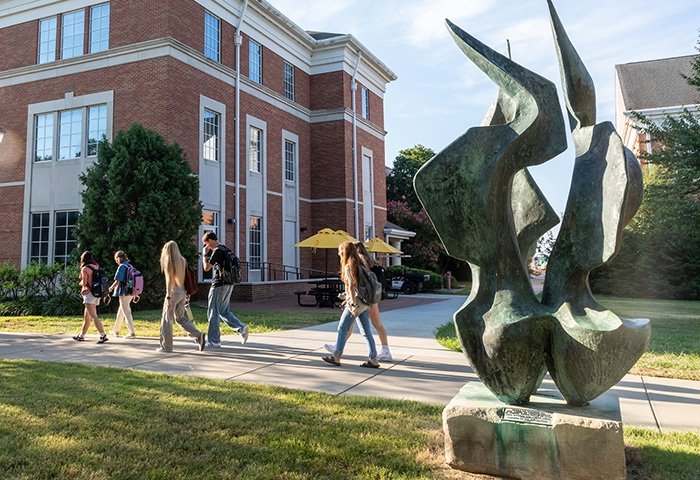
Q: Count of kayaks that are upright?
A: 0